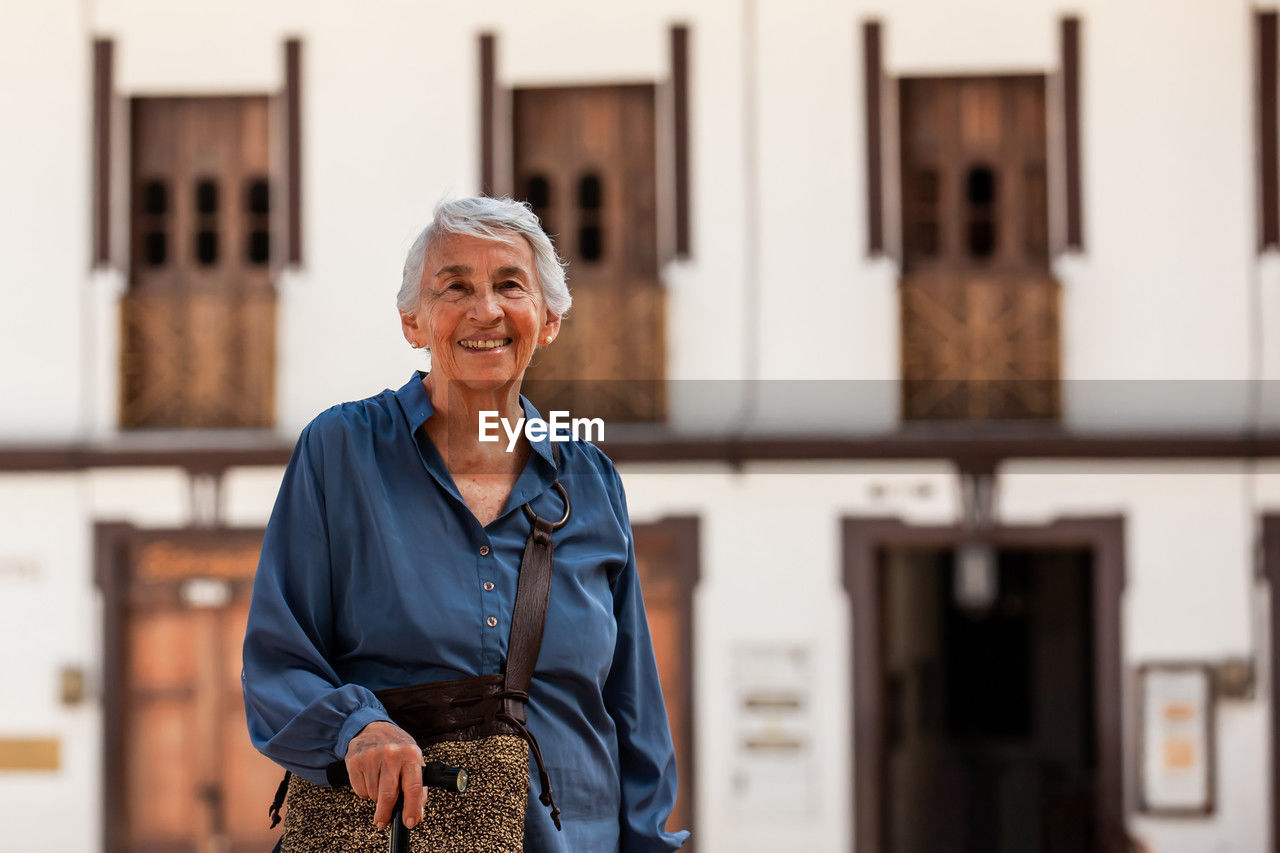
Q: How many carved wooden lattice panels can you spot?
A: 3